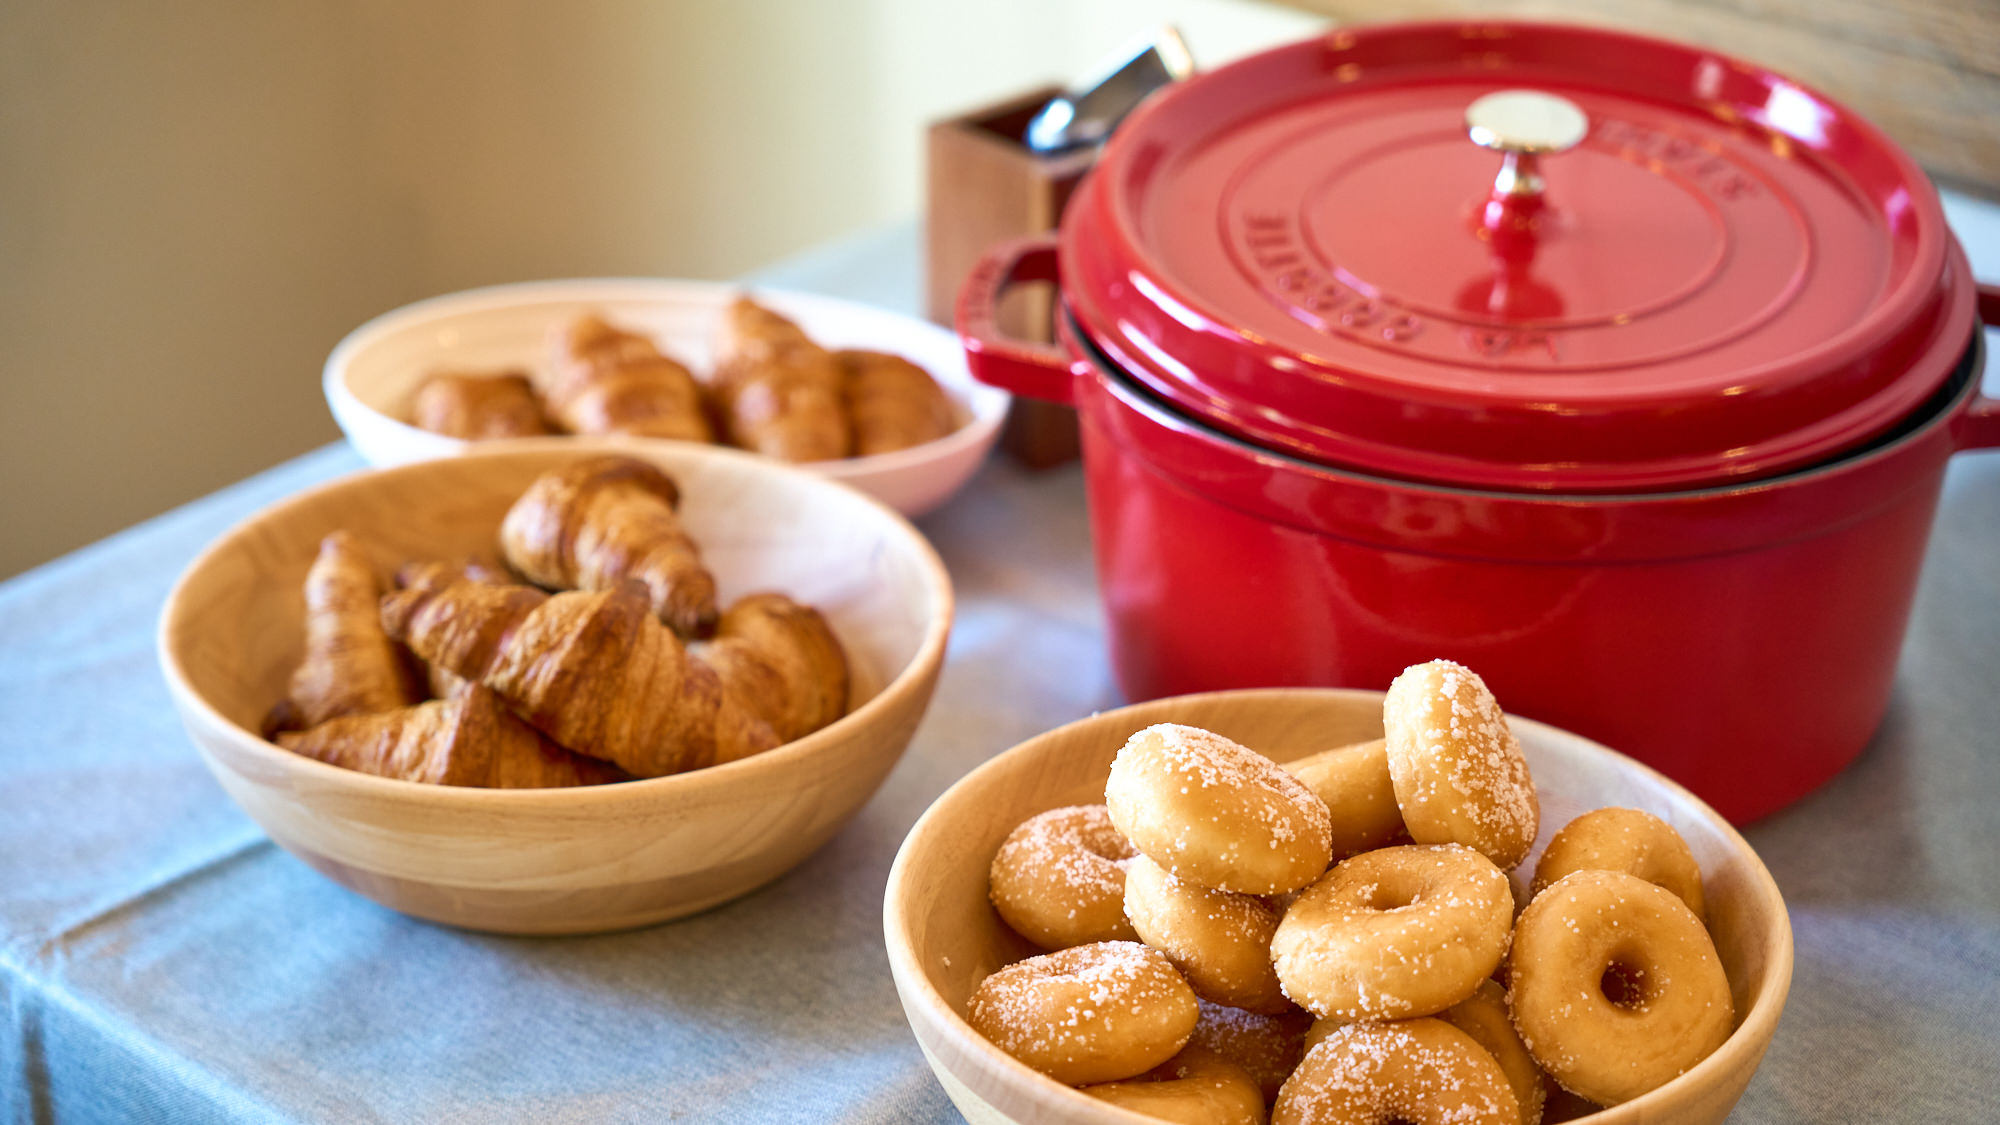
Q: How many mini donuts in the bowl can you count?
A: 13